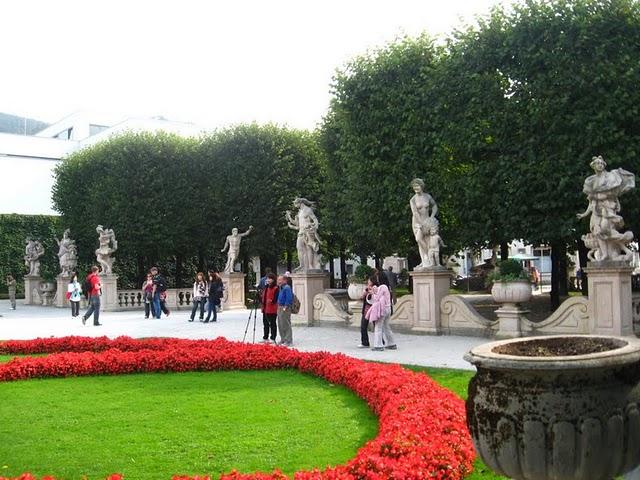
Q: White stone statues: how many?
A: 7